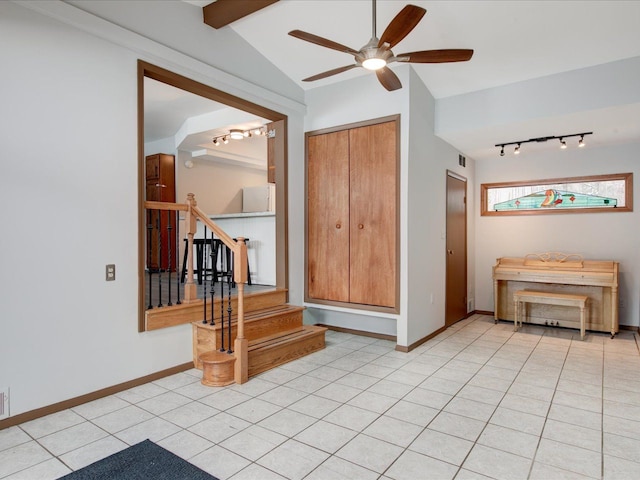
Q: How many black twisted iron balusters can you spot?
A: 8